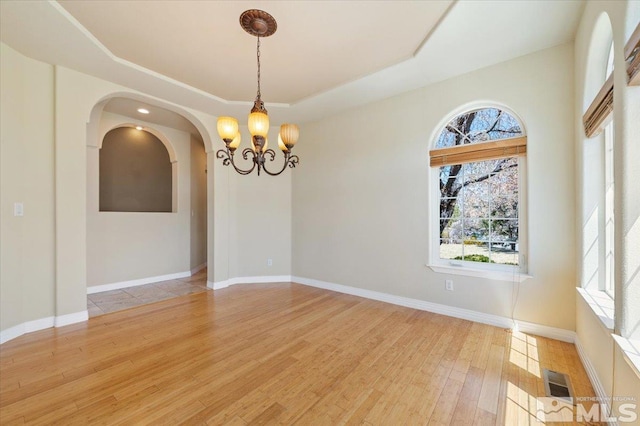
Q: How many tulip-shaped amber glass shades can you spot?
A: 6